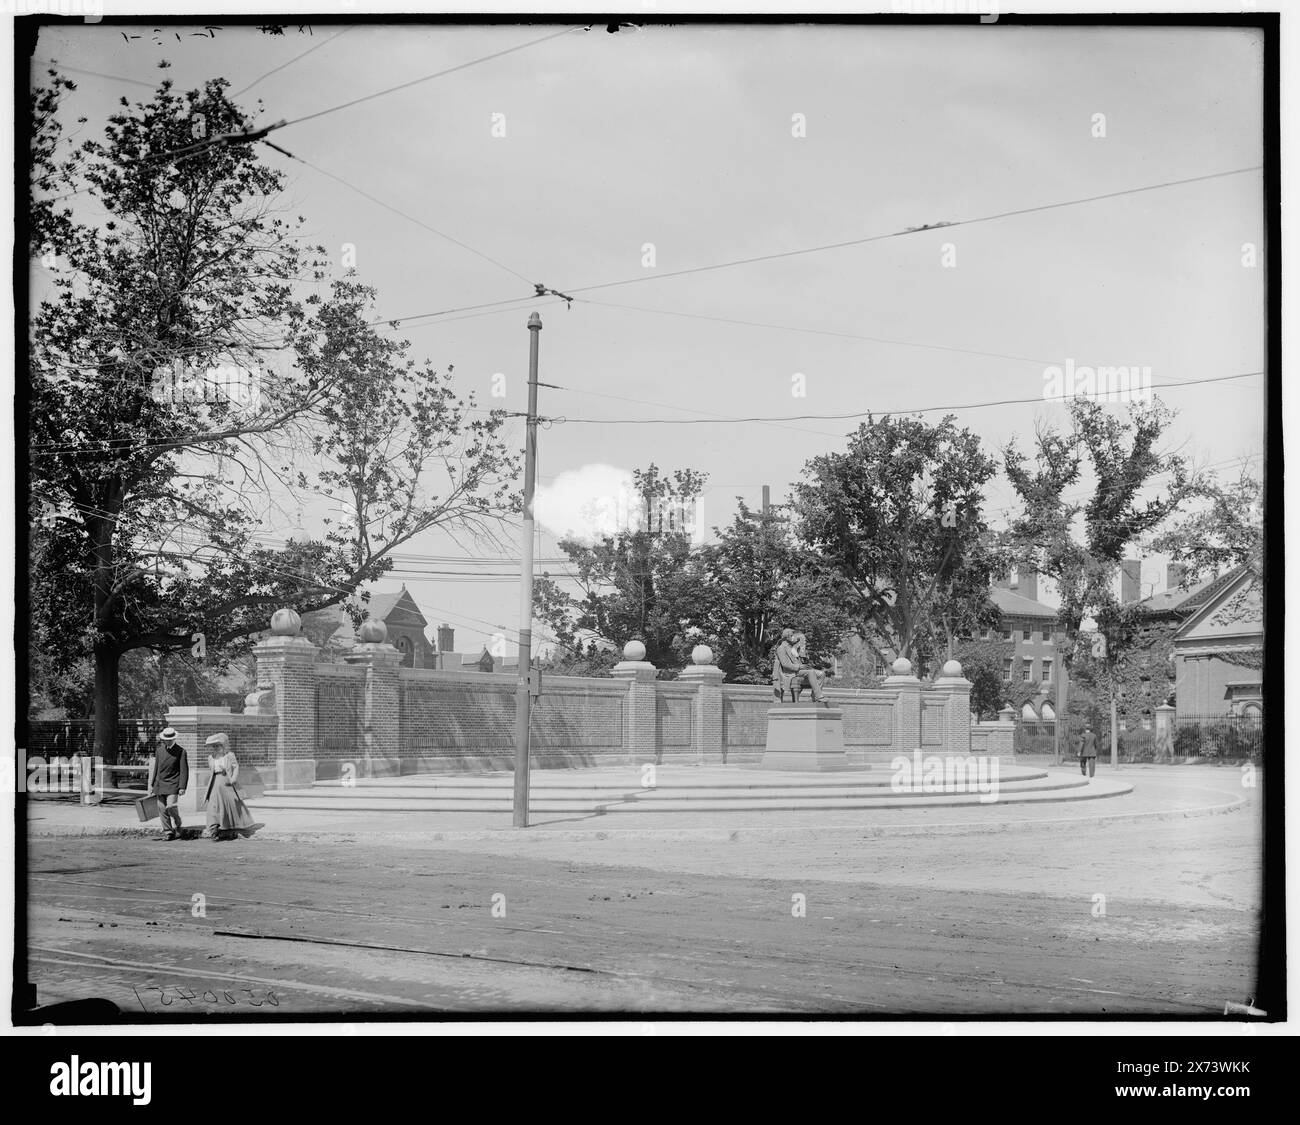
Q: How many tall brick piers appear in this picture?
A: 6